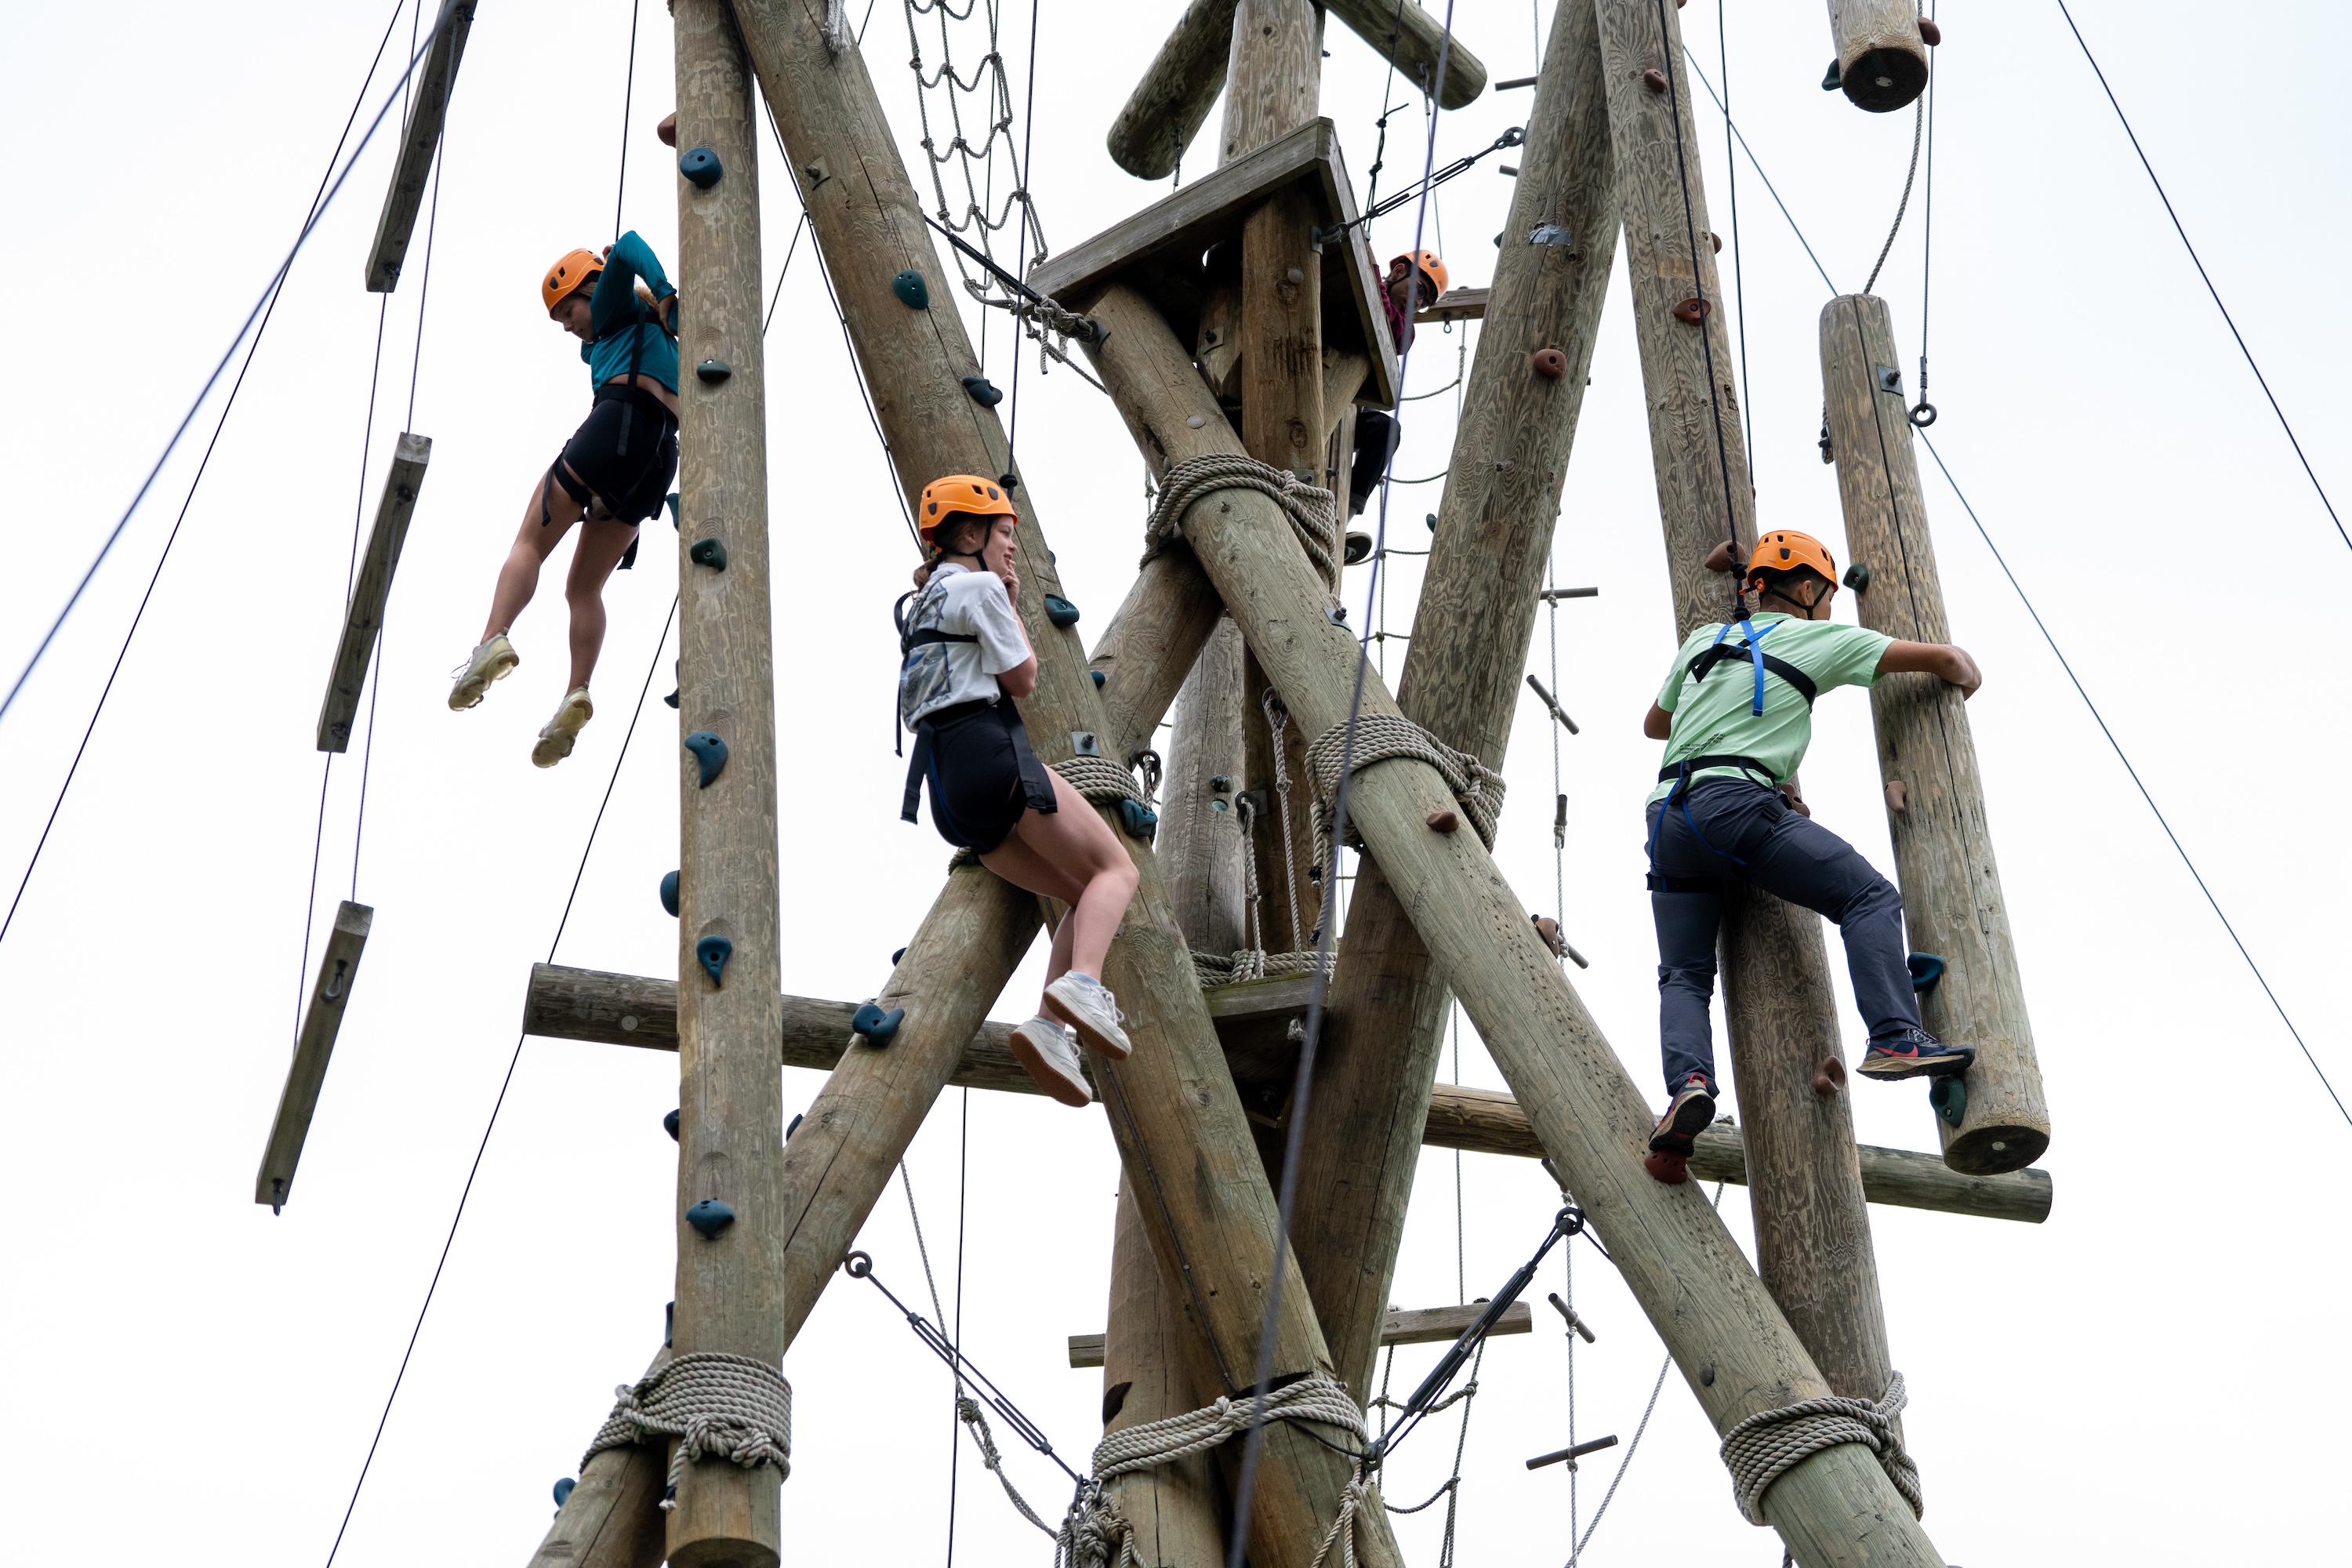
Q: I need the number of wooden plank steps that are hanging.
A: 3